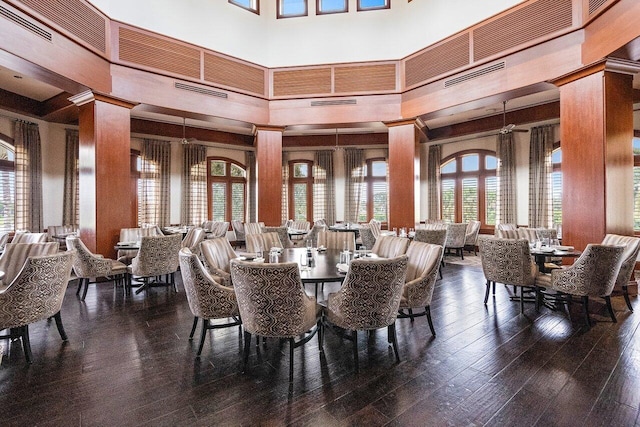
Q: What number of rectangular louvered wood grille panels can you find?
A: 8